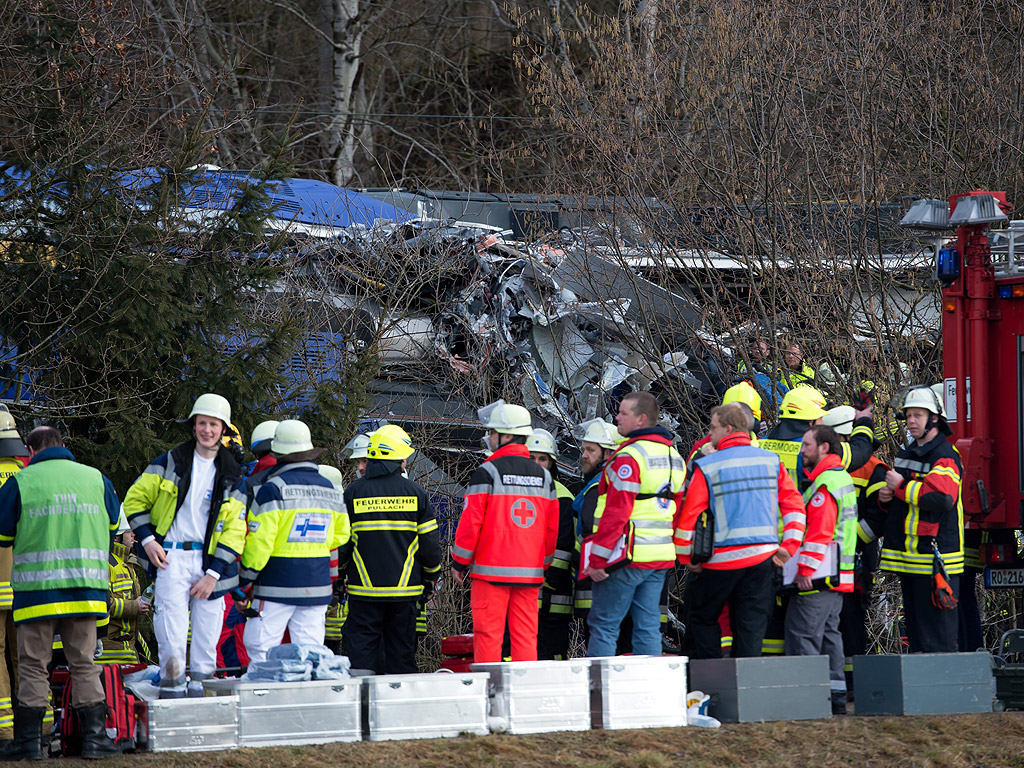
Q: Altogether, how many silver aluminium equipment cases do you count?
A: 5